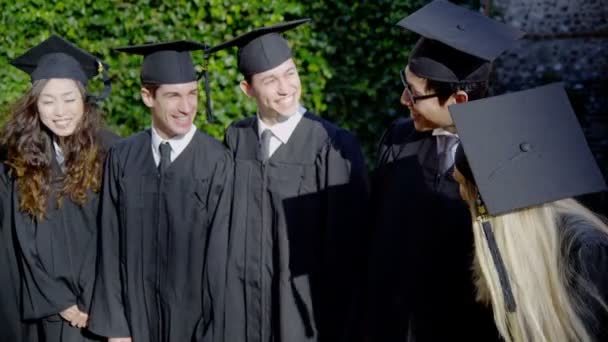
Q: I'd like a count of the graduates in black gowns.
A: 5